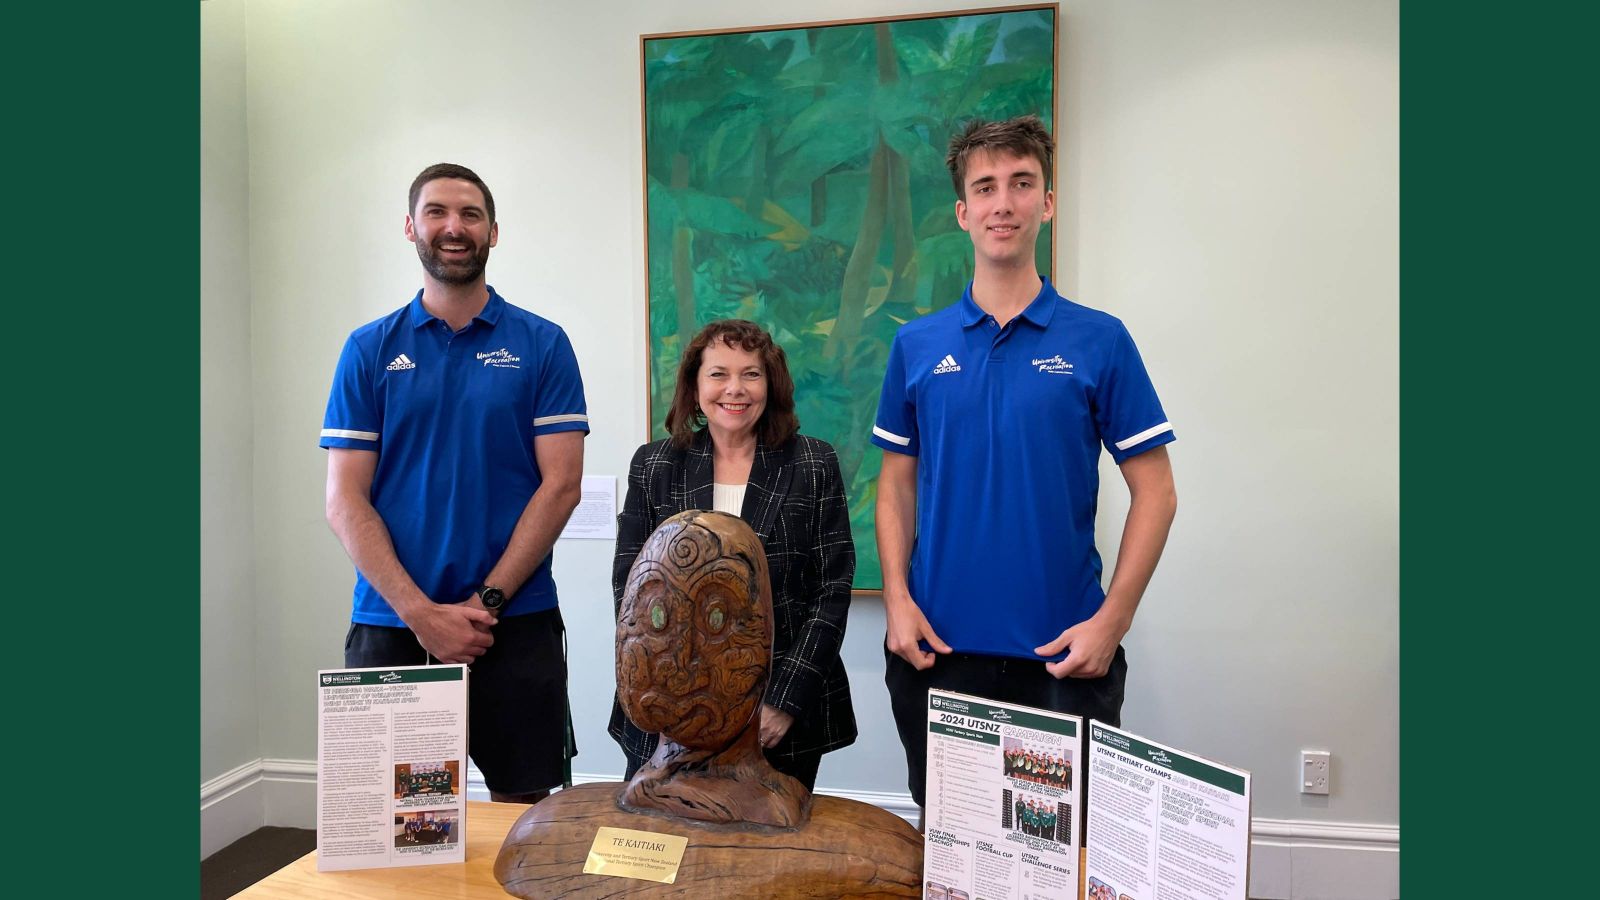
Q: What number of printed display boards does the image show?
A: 3